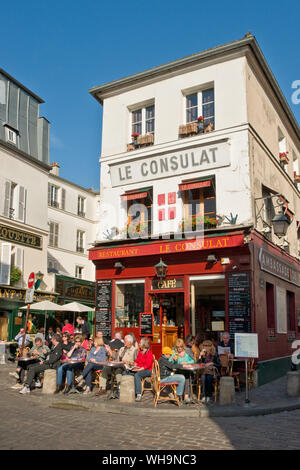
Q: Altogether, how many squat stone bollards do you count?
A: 4